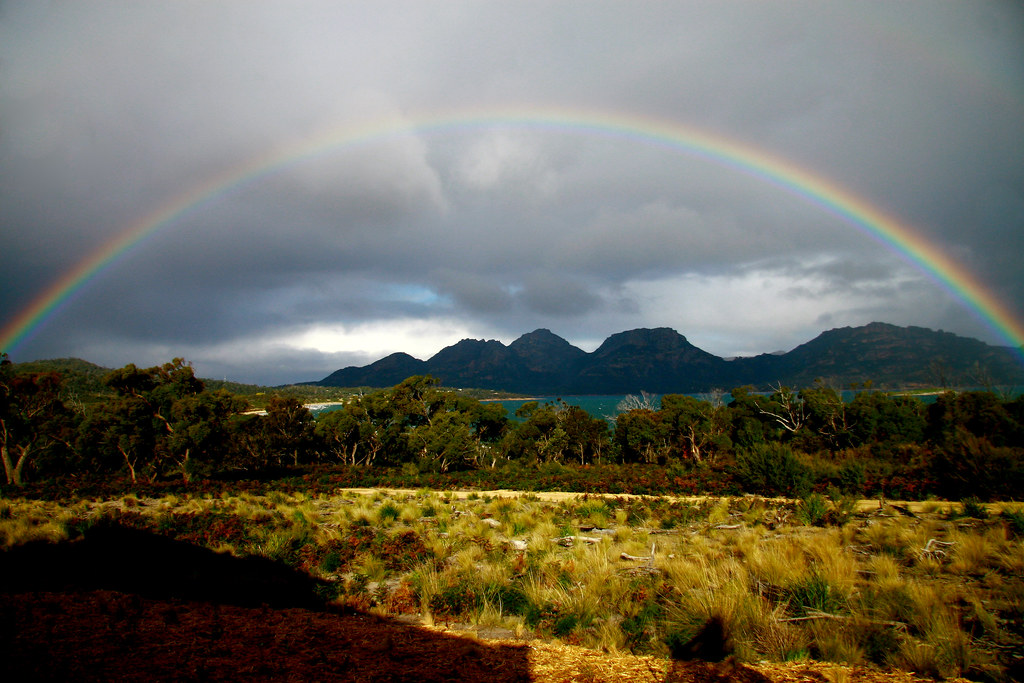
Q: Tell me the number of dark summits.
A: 5